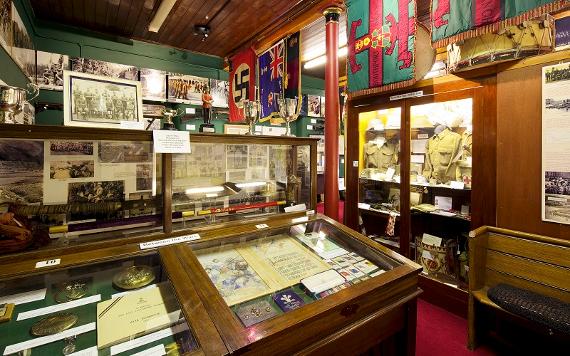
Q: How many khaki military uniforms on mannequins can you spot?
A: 2